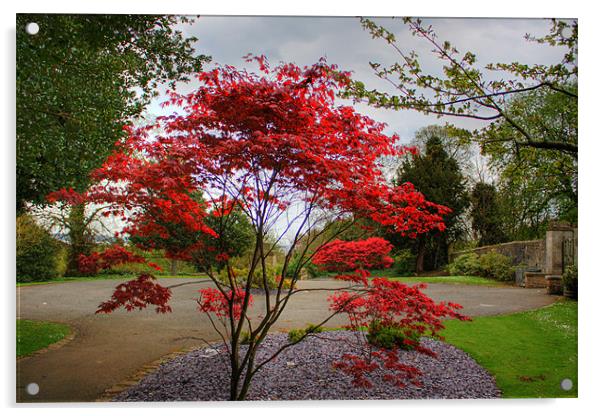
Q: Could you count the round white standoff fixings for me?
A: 4